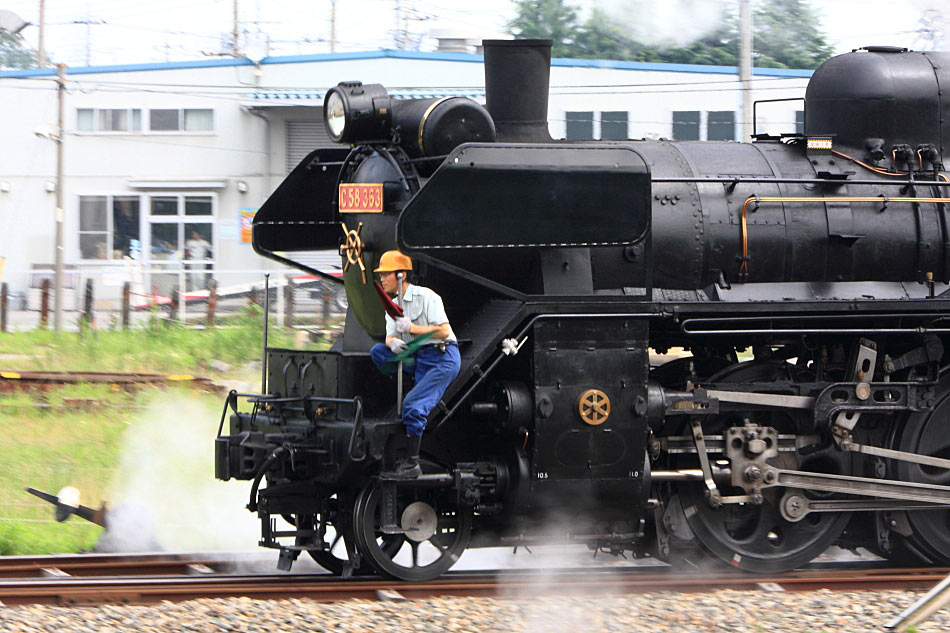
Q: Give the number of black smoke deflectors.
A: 2